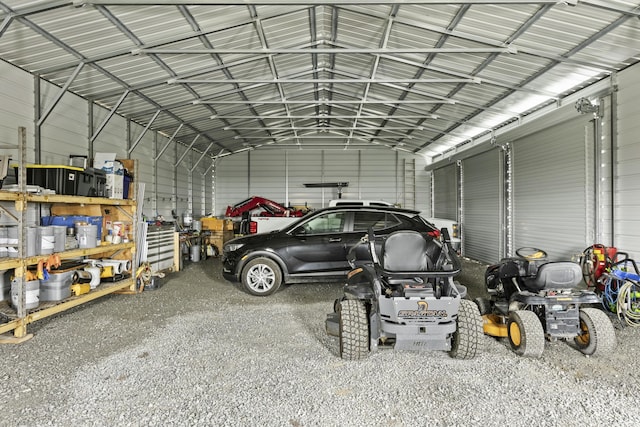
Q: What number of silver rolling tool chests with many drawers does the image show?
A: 1